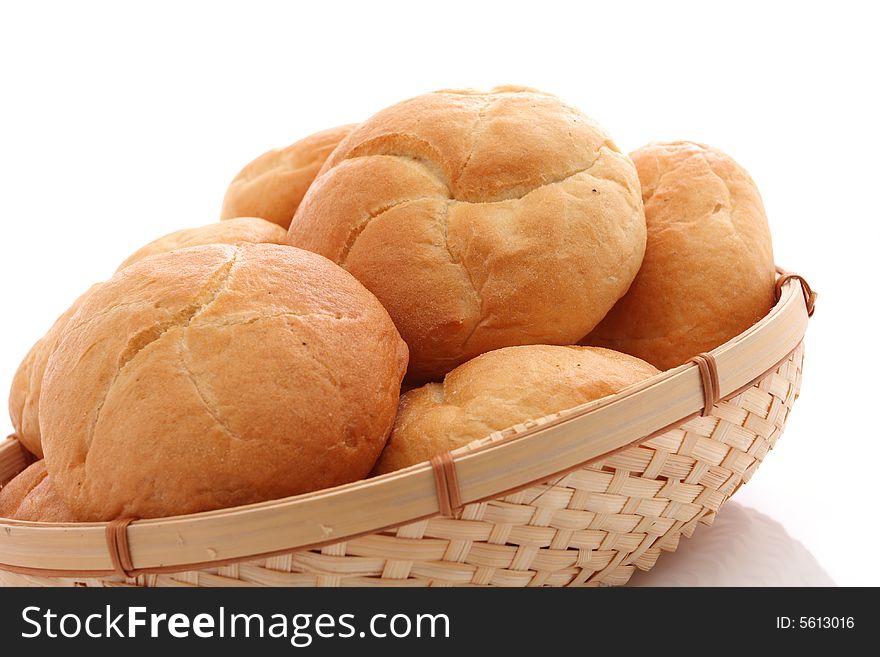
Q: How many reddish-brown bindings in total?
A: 4